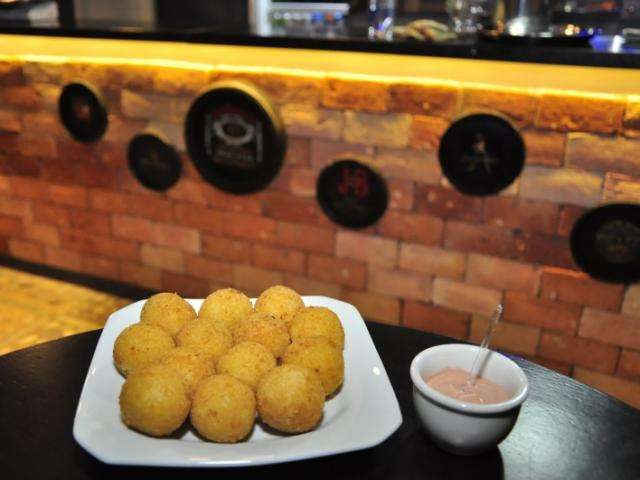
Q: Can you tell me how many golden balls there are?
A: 13